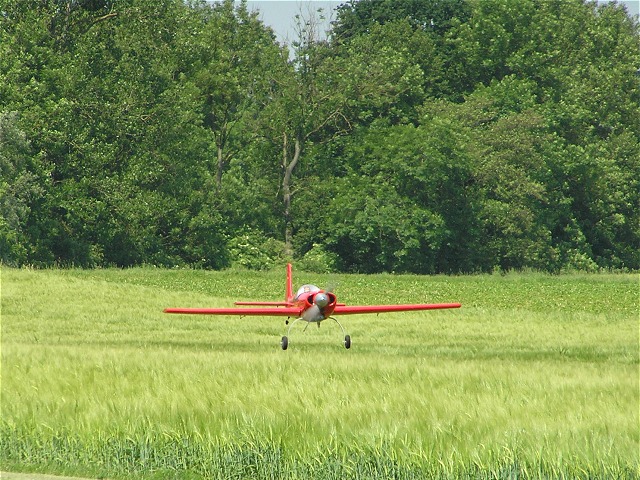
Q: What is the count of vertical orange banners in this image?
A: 0